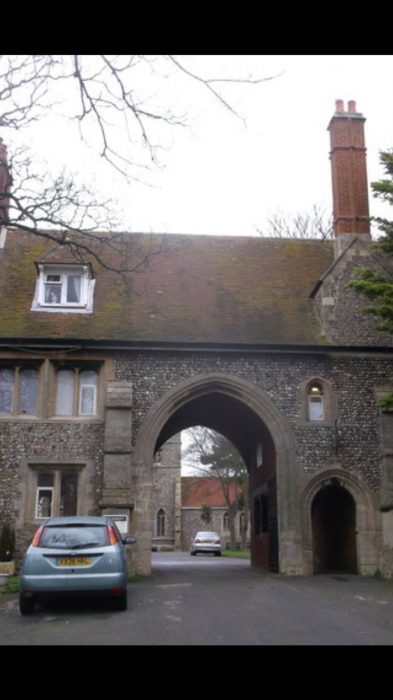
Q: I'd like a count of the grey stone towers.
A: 1